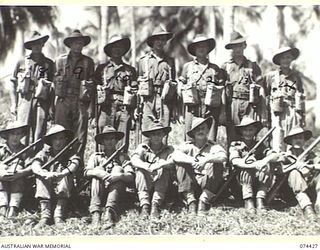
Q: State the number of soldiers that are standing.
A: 7